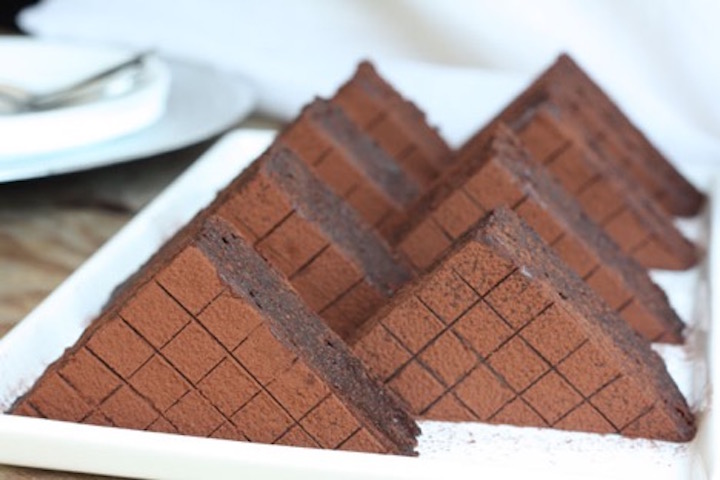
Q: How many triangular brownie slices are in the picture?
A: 8